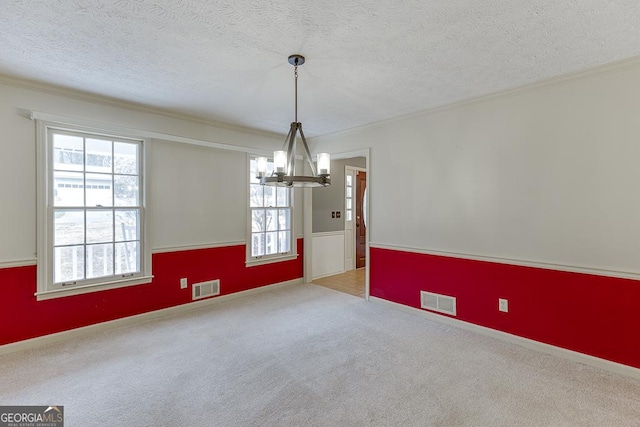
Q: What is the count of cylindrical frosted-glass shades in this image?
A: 3